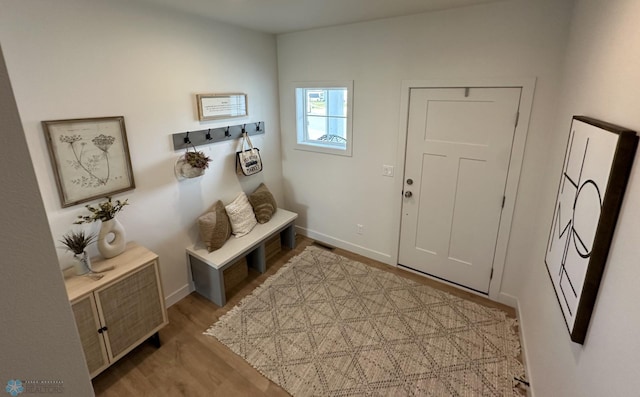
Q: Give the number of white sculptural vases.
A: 1